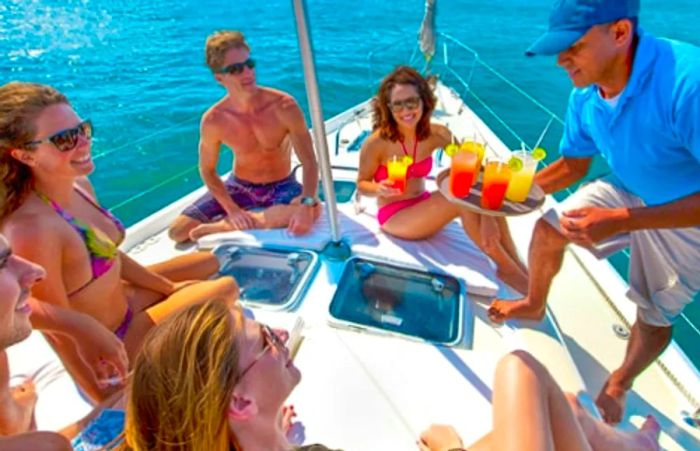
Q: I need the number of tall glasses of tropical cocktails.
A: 5